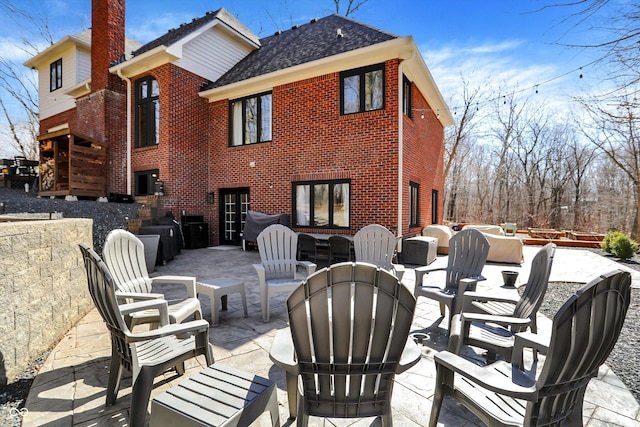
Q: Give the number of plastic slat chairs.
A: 8